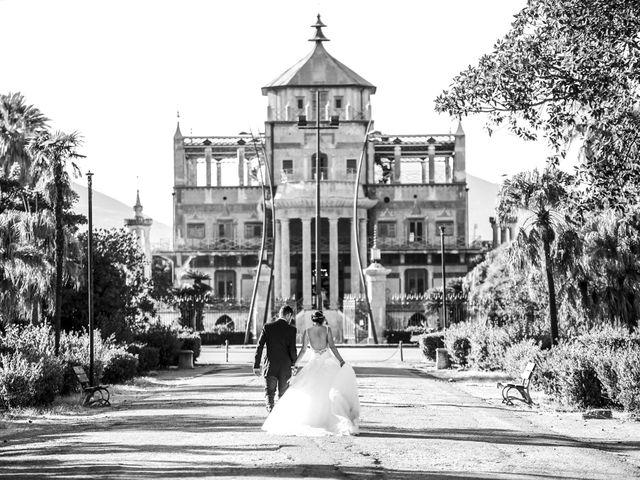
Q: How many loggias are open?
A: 2